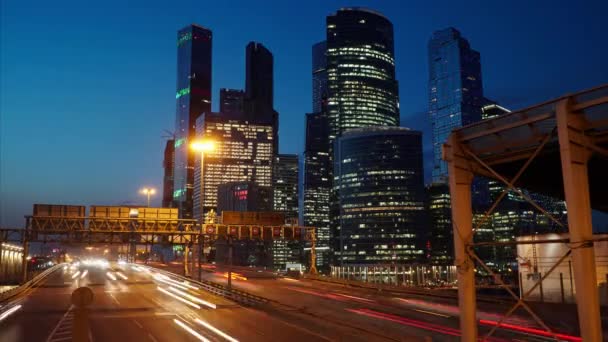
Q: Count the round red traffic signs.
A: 5